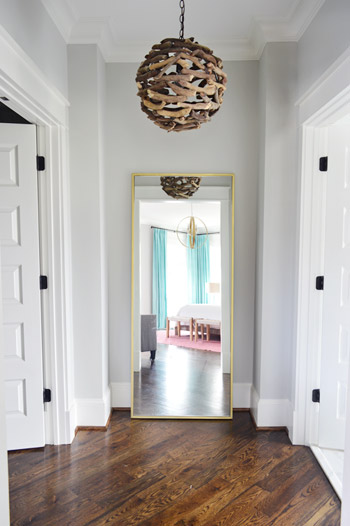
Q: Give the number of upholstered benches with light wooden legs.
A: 2